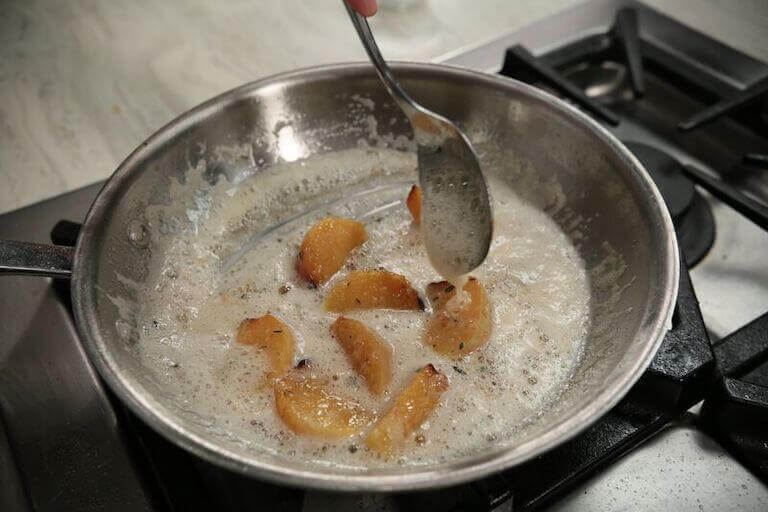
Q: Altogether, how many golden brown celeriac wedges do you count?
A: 8